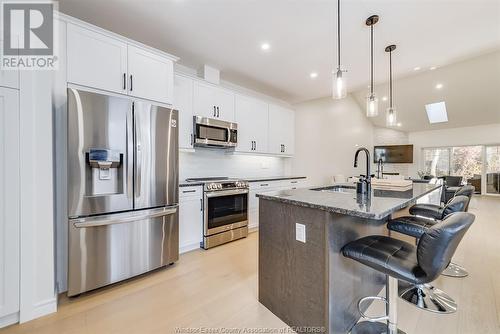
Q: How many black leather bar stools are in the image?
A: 3